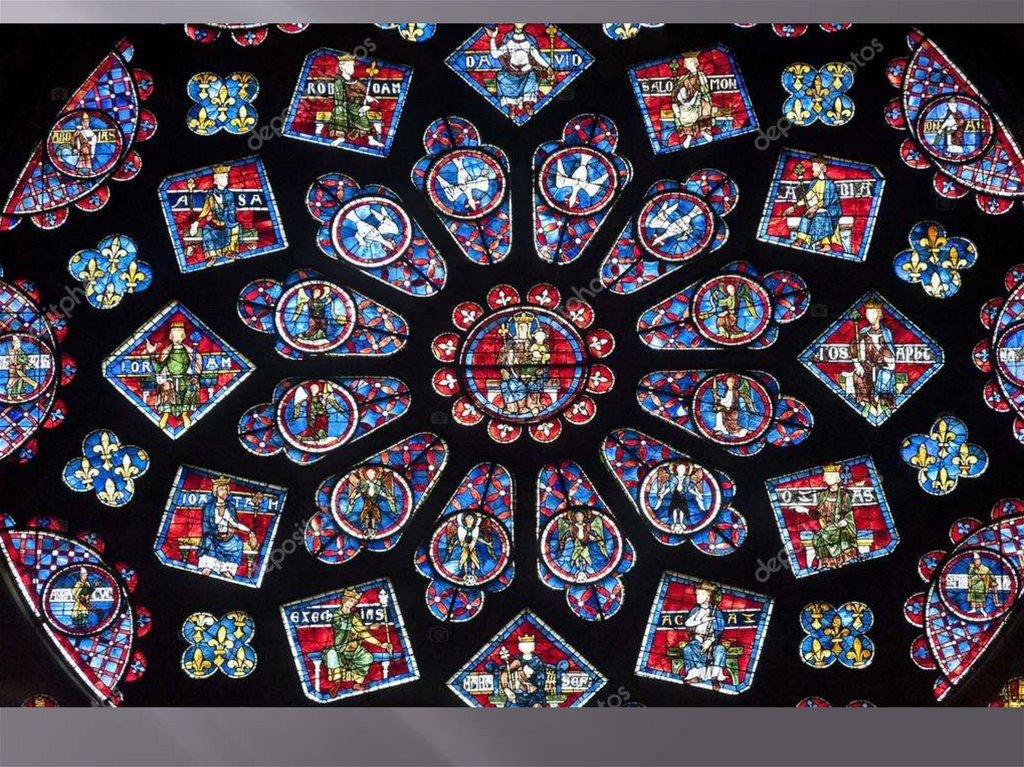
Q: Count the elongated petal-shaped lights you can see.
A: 12